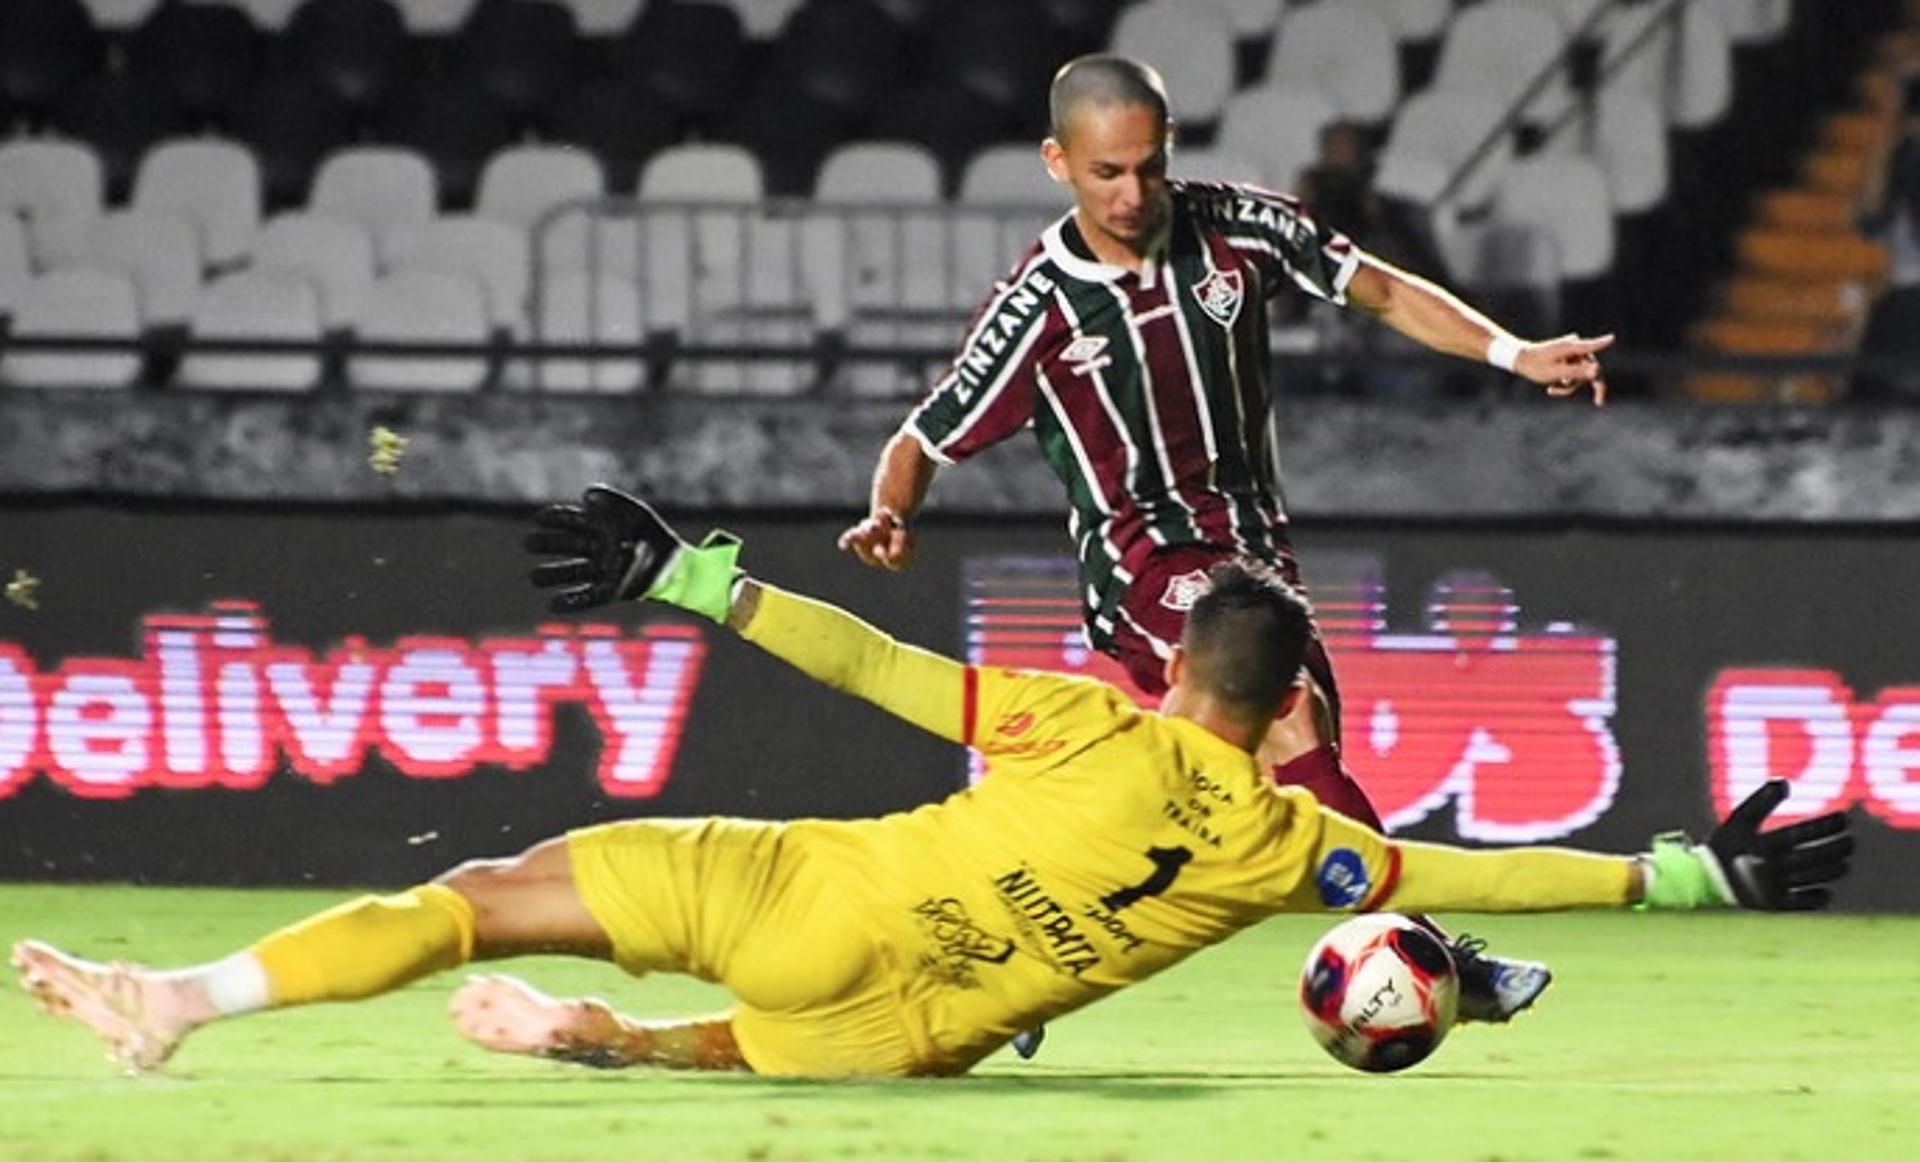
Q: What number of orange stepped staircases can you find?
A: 1